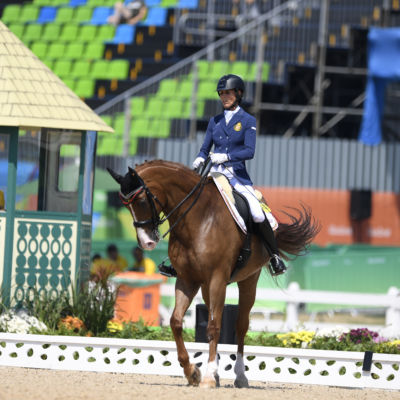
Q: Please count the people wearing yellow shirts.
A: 3